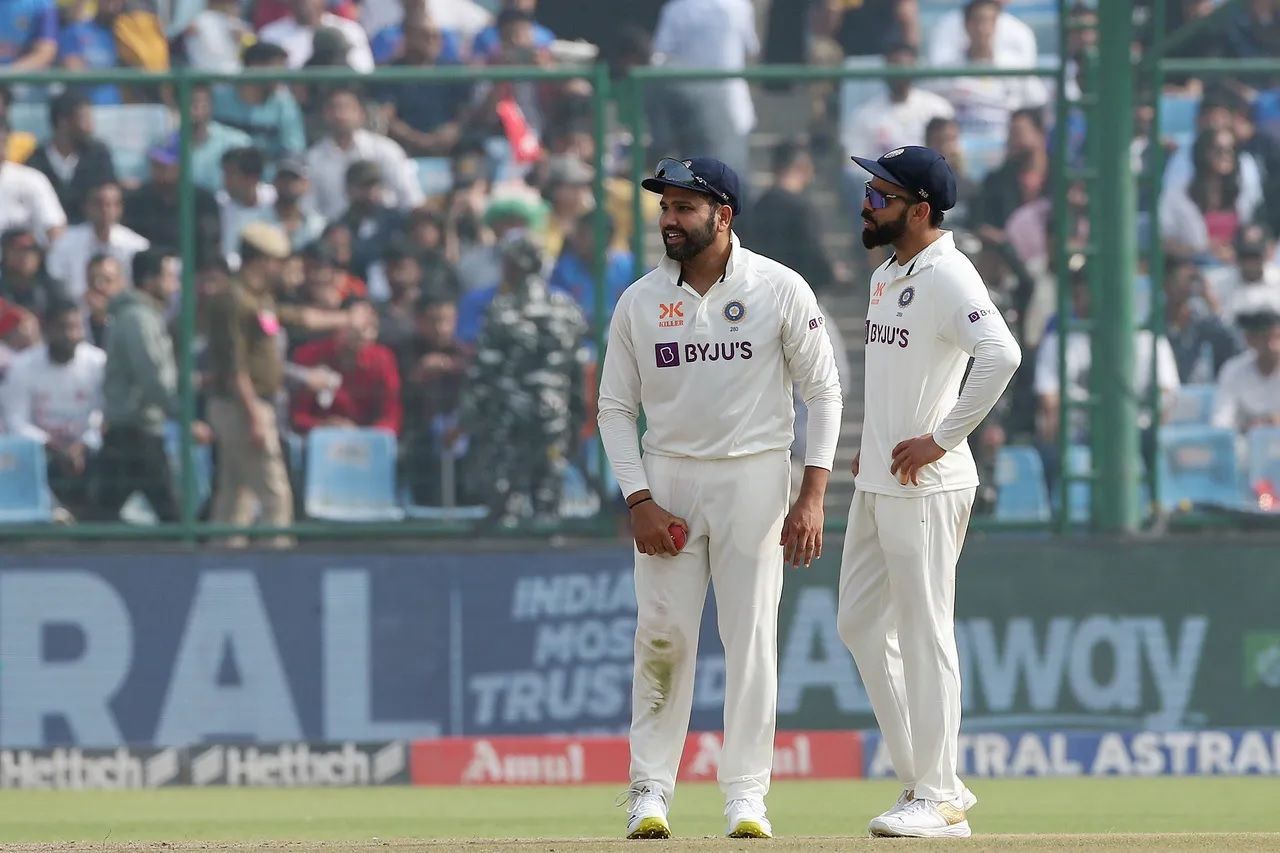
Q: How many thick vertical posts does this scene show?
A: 1